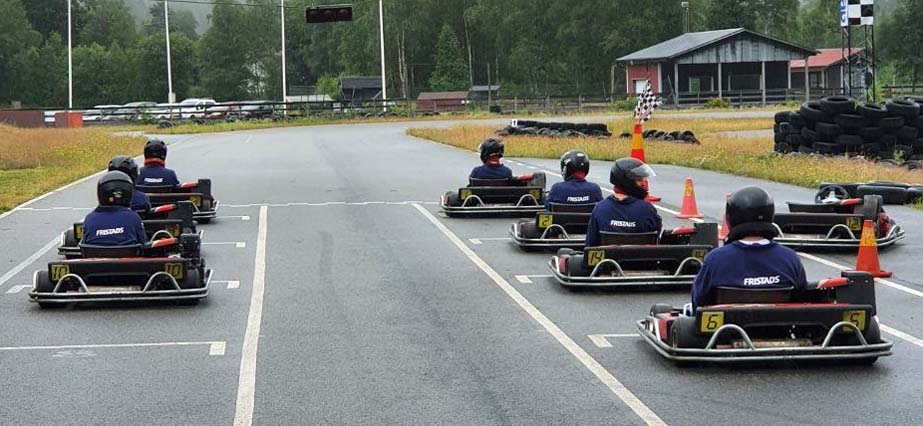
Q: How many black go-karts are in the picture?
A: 8